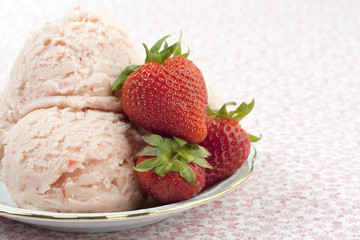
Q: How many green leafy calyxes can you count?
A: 3